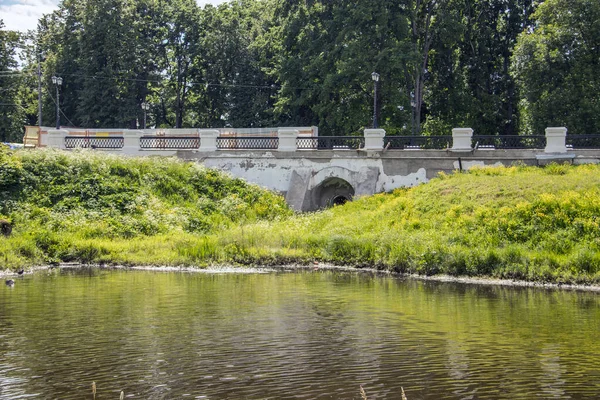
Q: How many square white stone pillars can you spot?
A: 7